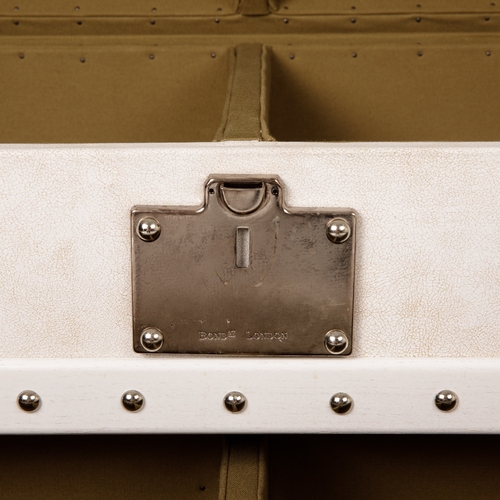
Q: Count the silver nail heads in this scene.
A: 9